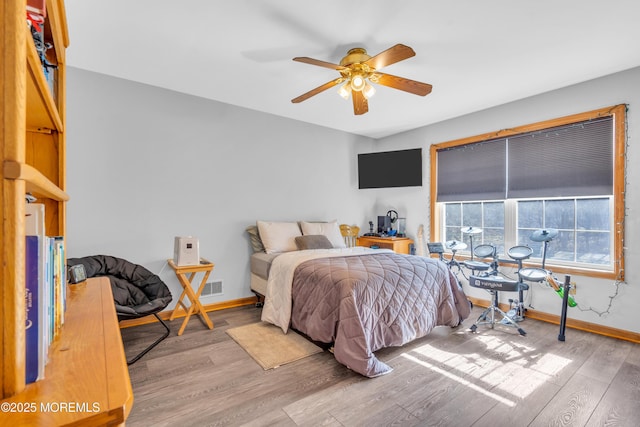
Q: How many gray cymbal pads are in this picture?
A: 3